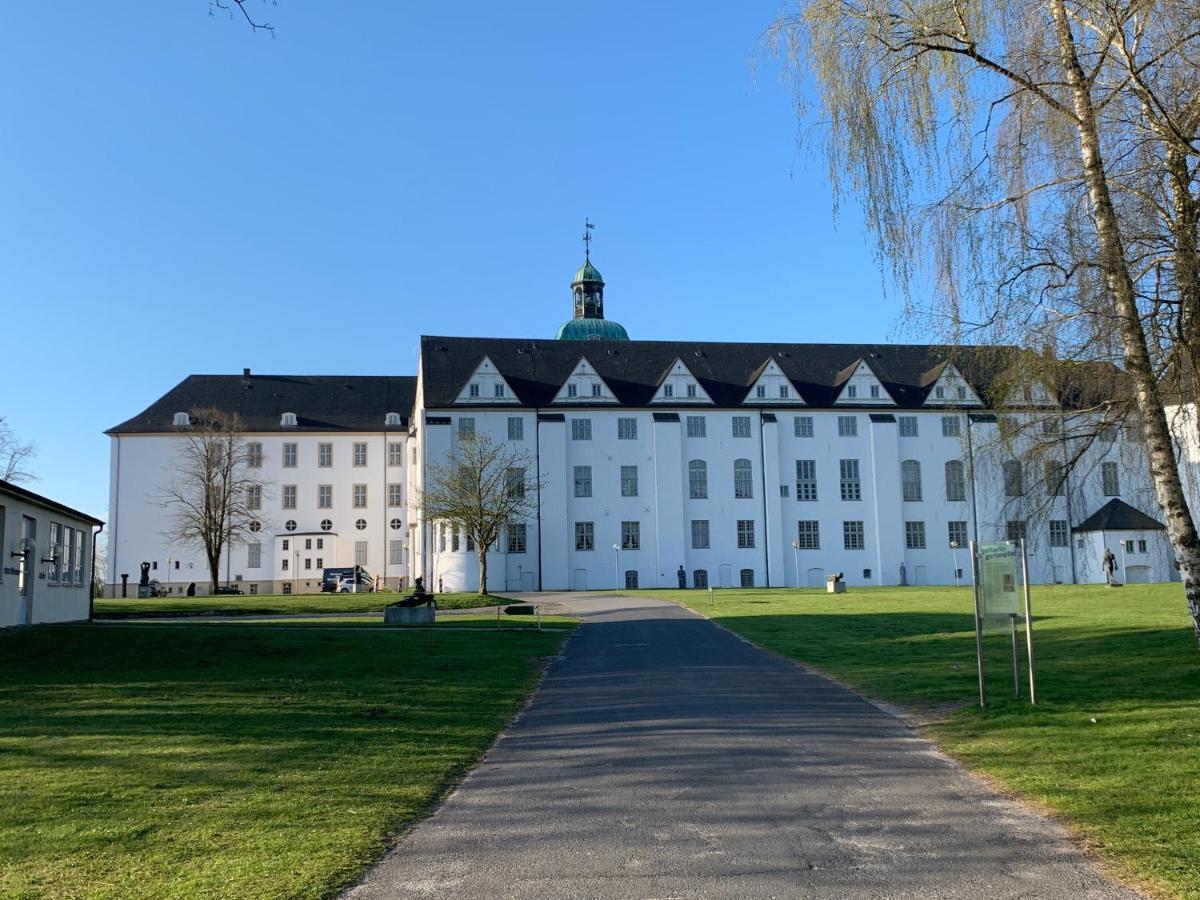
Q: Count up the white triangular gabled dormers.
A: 7